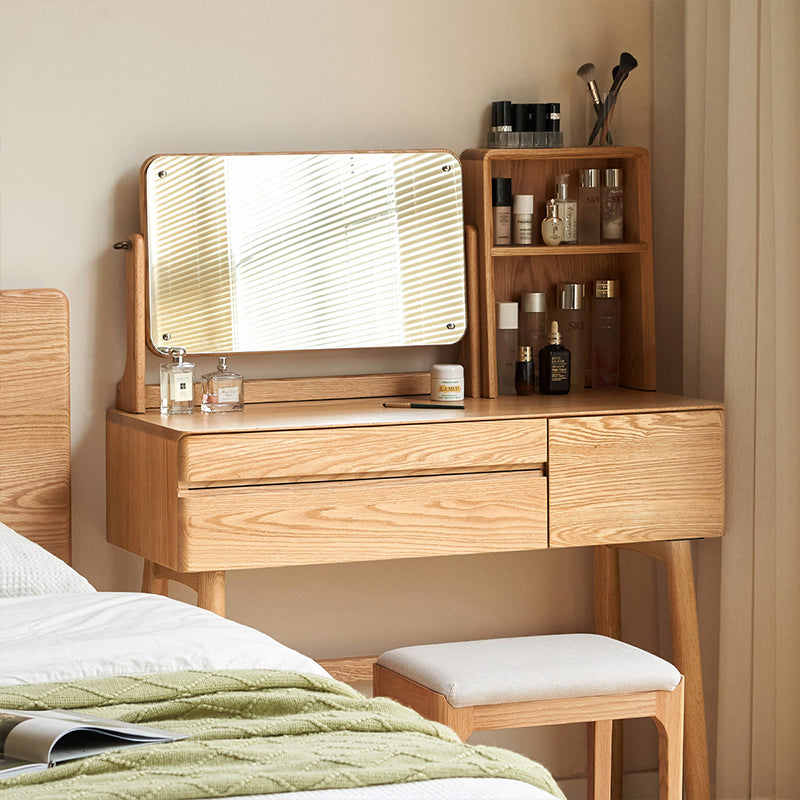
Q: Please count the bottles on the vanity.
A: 14